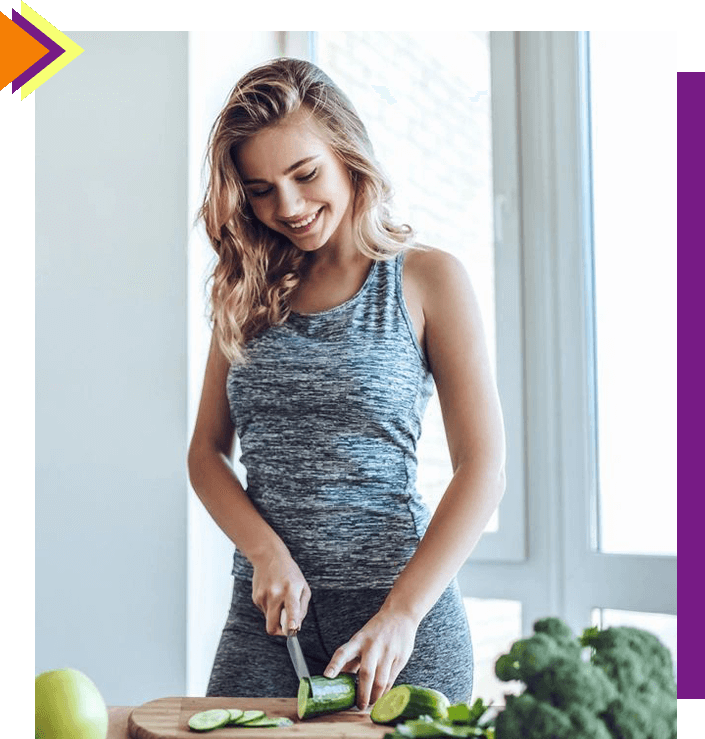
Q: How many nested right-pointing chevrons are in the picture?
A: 3